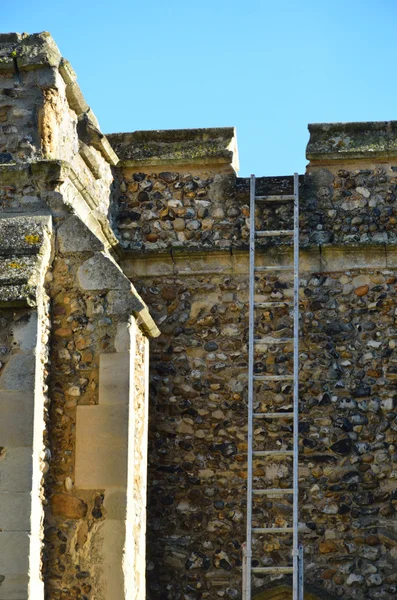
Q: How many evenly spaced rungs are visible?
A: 11